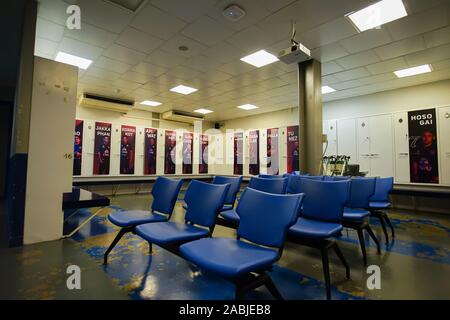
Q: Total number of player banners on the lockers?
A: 12